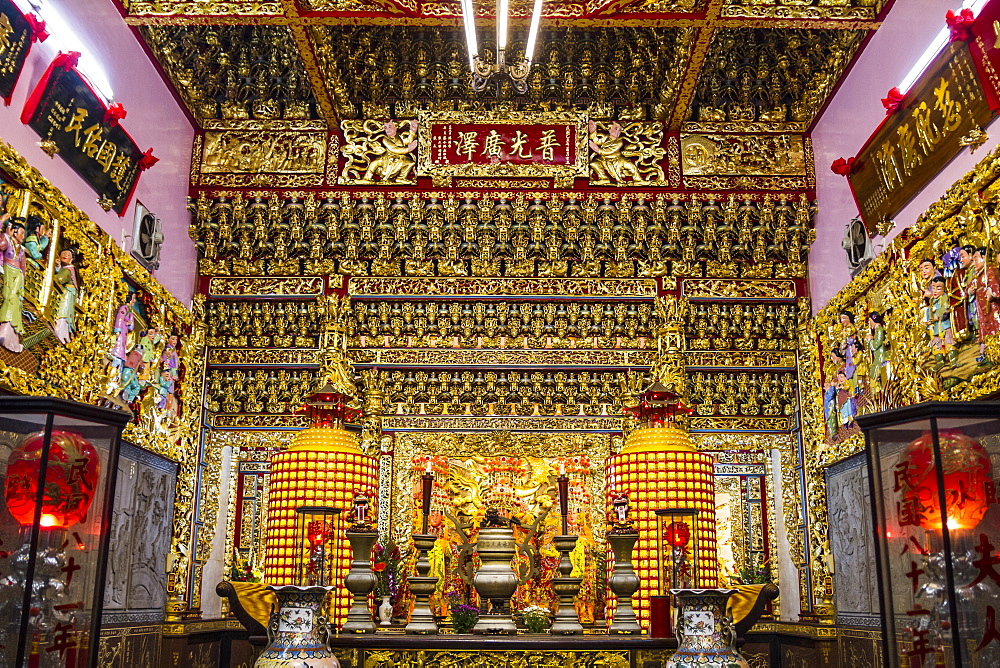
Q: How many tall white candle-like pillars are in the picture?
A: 2